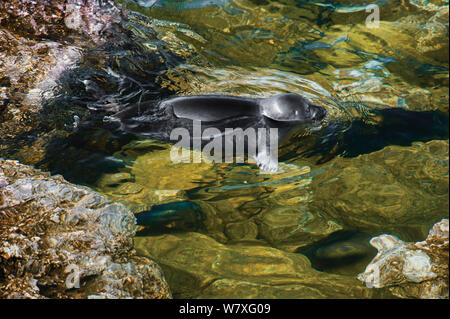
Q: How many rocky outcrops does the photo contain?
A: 3